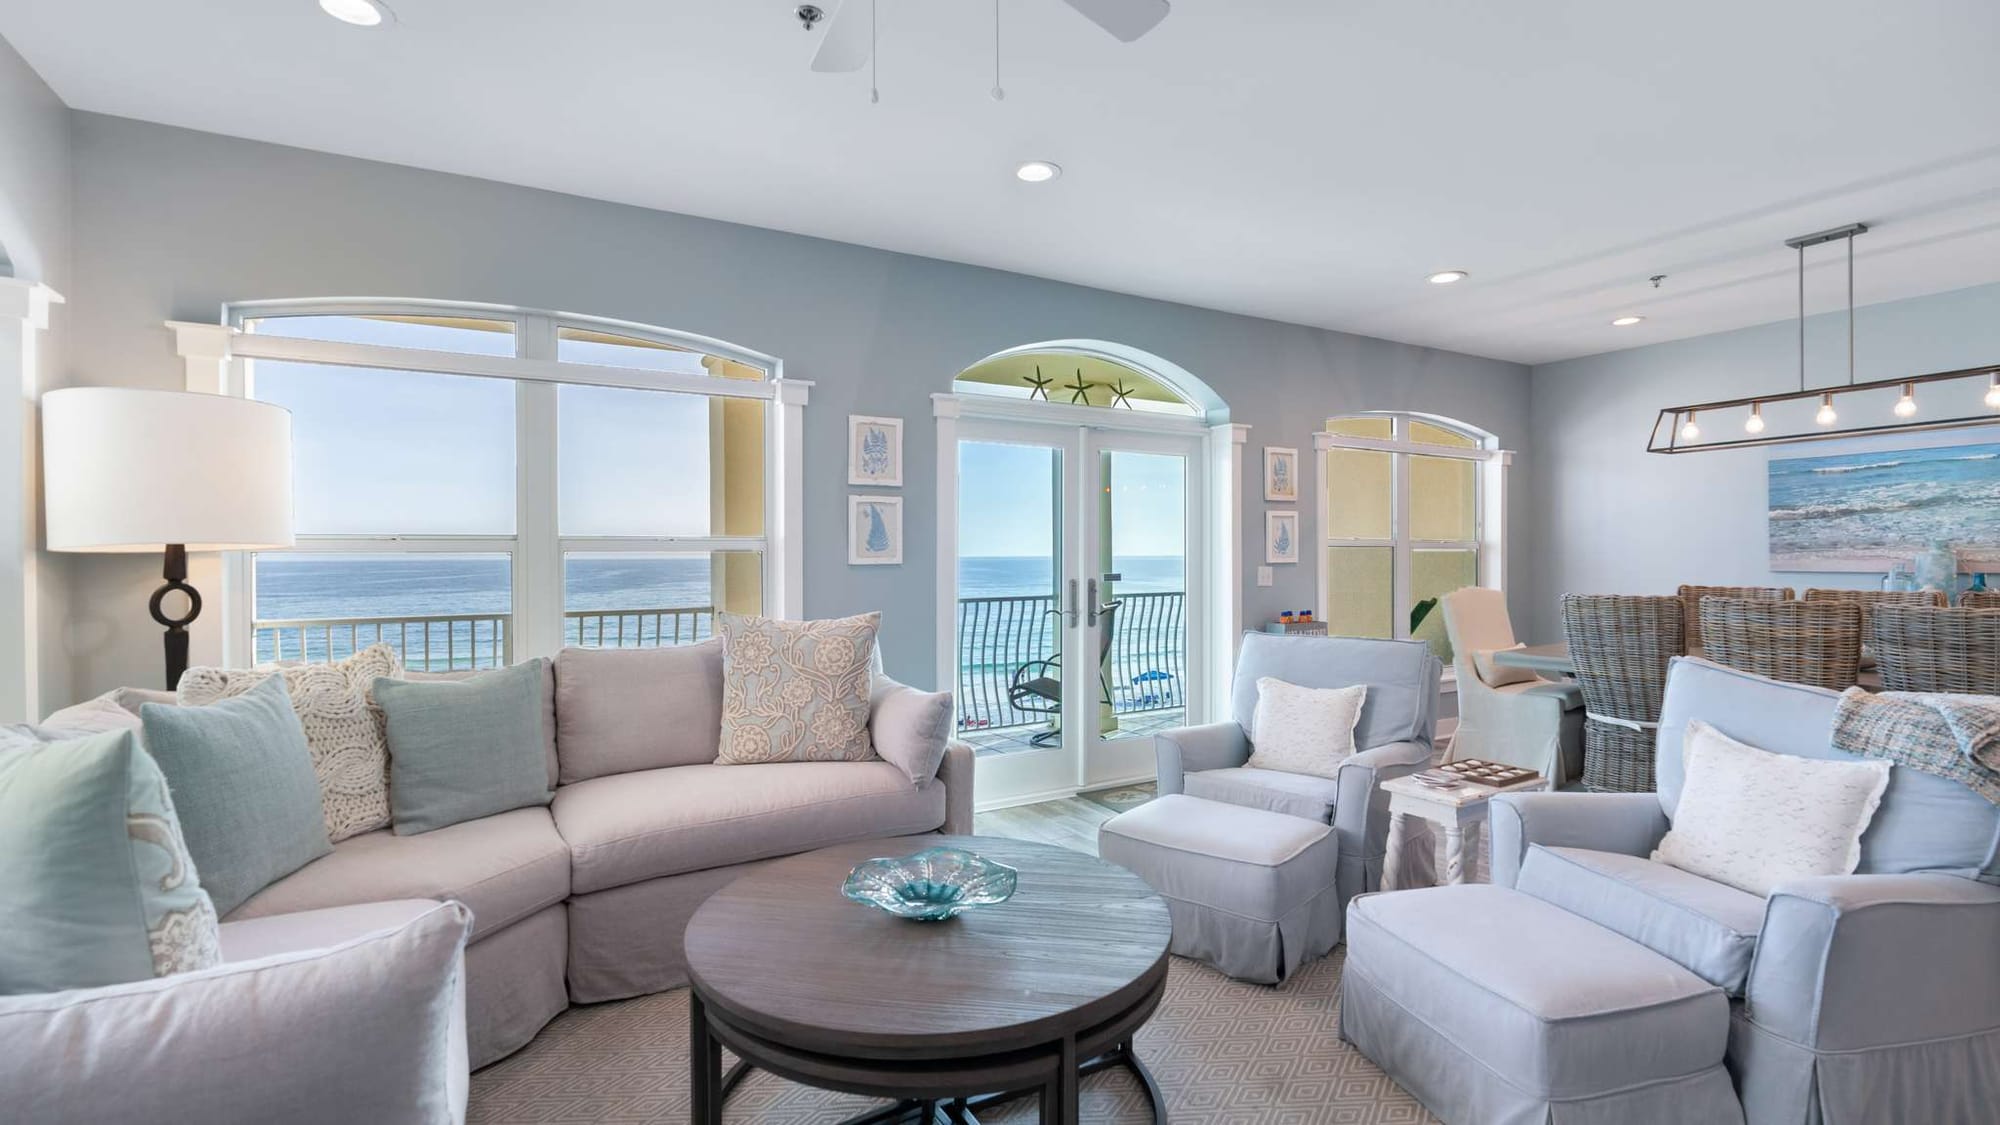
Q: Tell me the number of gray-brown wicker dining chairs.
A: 6